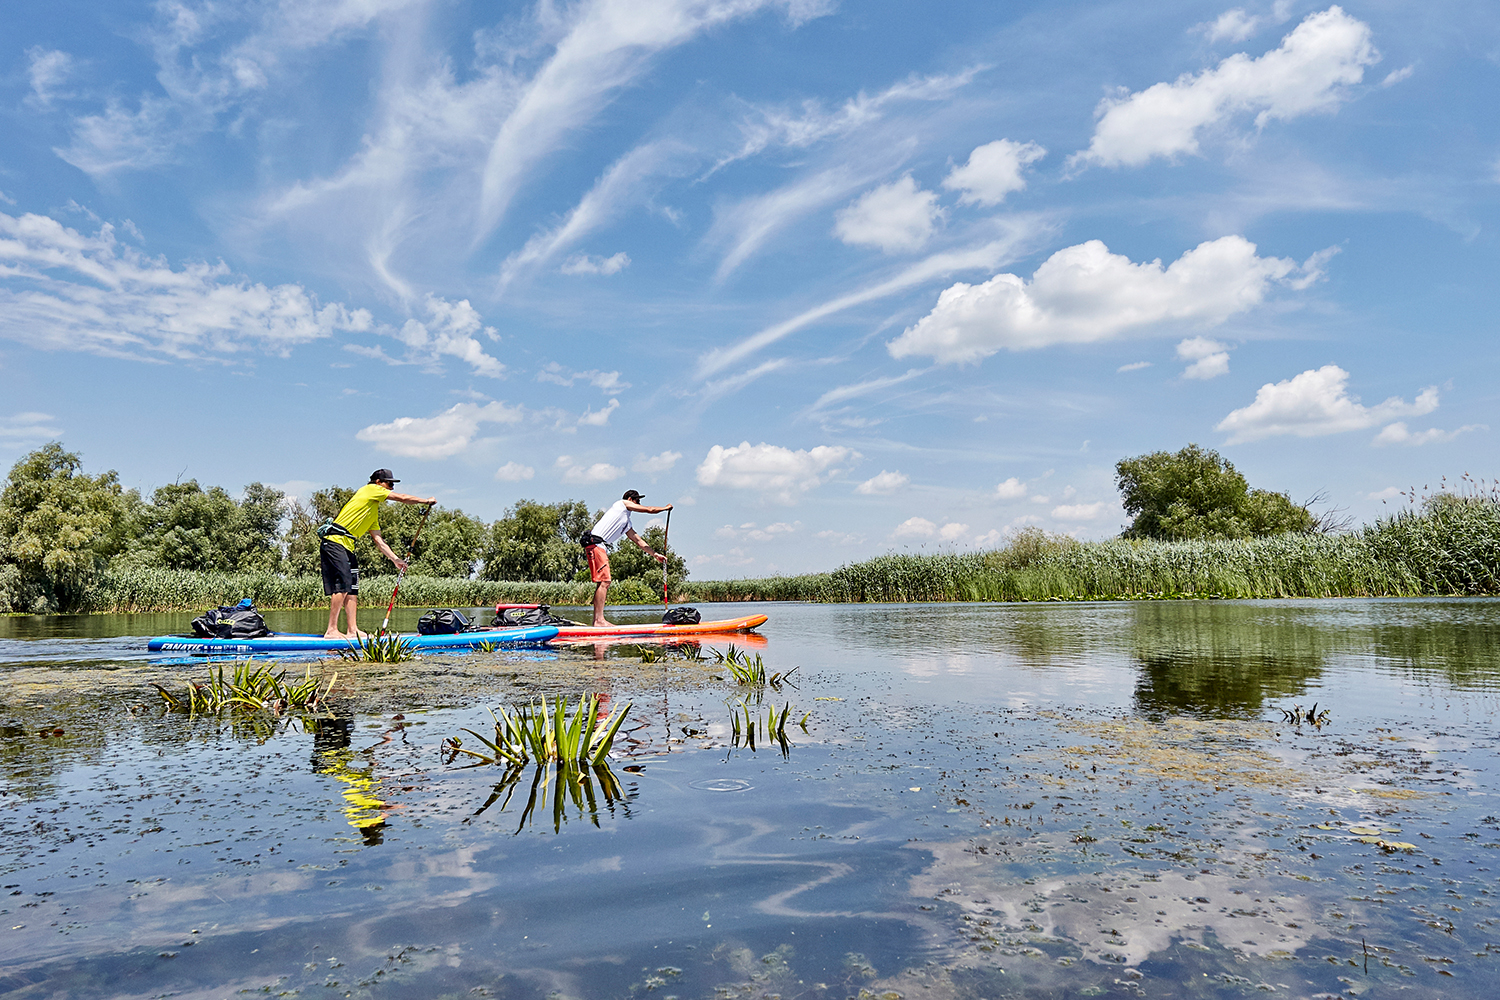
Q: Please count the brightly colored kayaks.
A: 2